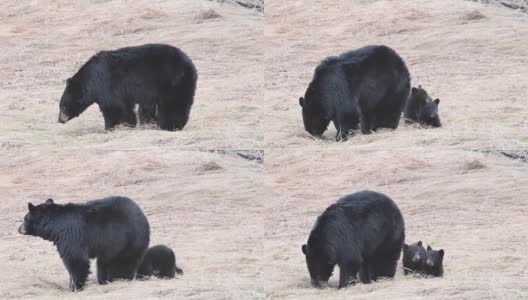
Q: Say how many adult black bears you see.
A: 4